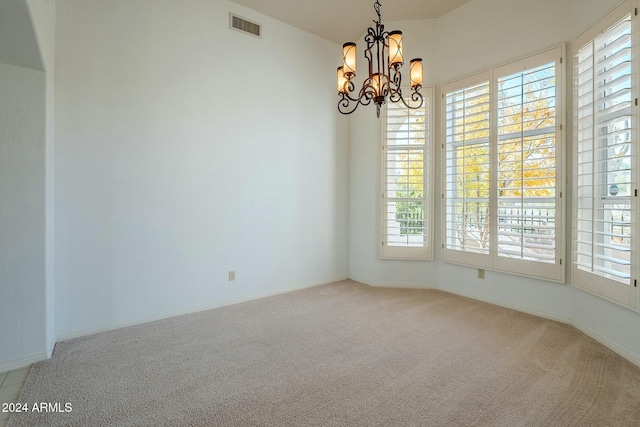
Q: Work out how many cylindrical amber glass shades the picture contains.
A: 5